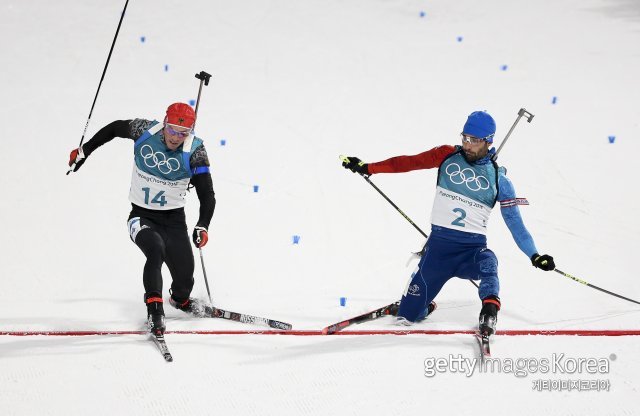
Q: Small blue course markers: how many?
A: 12